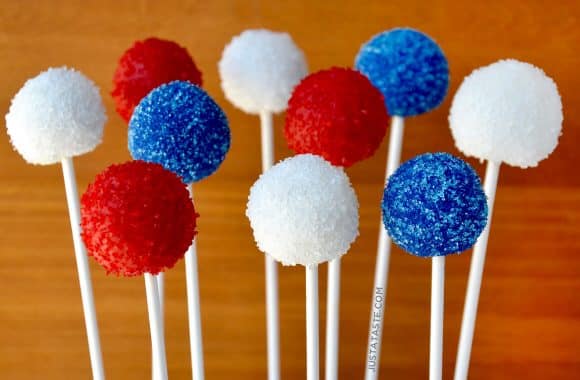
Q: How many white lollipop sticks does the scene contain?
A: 10